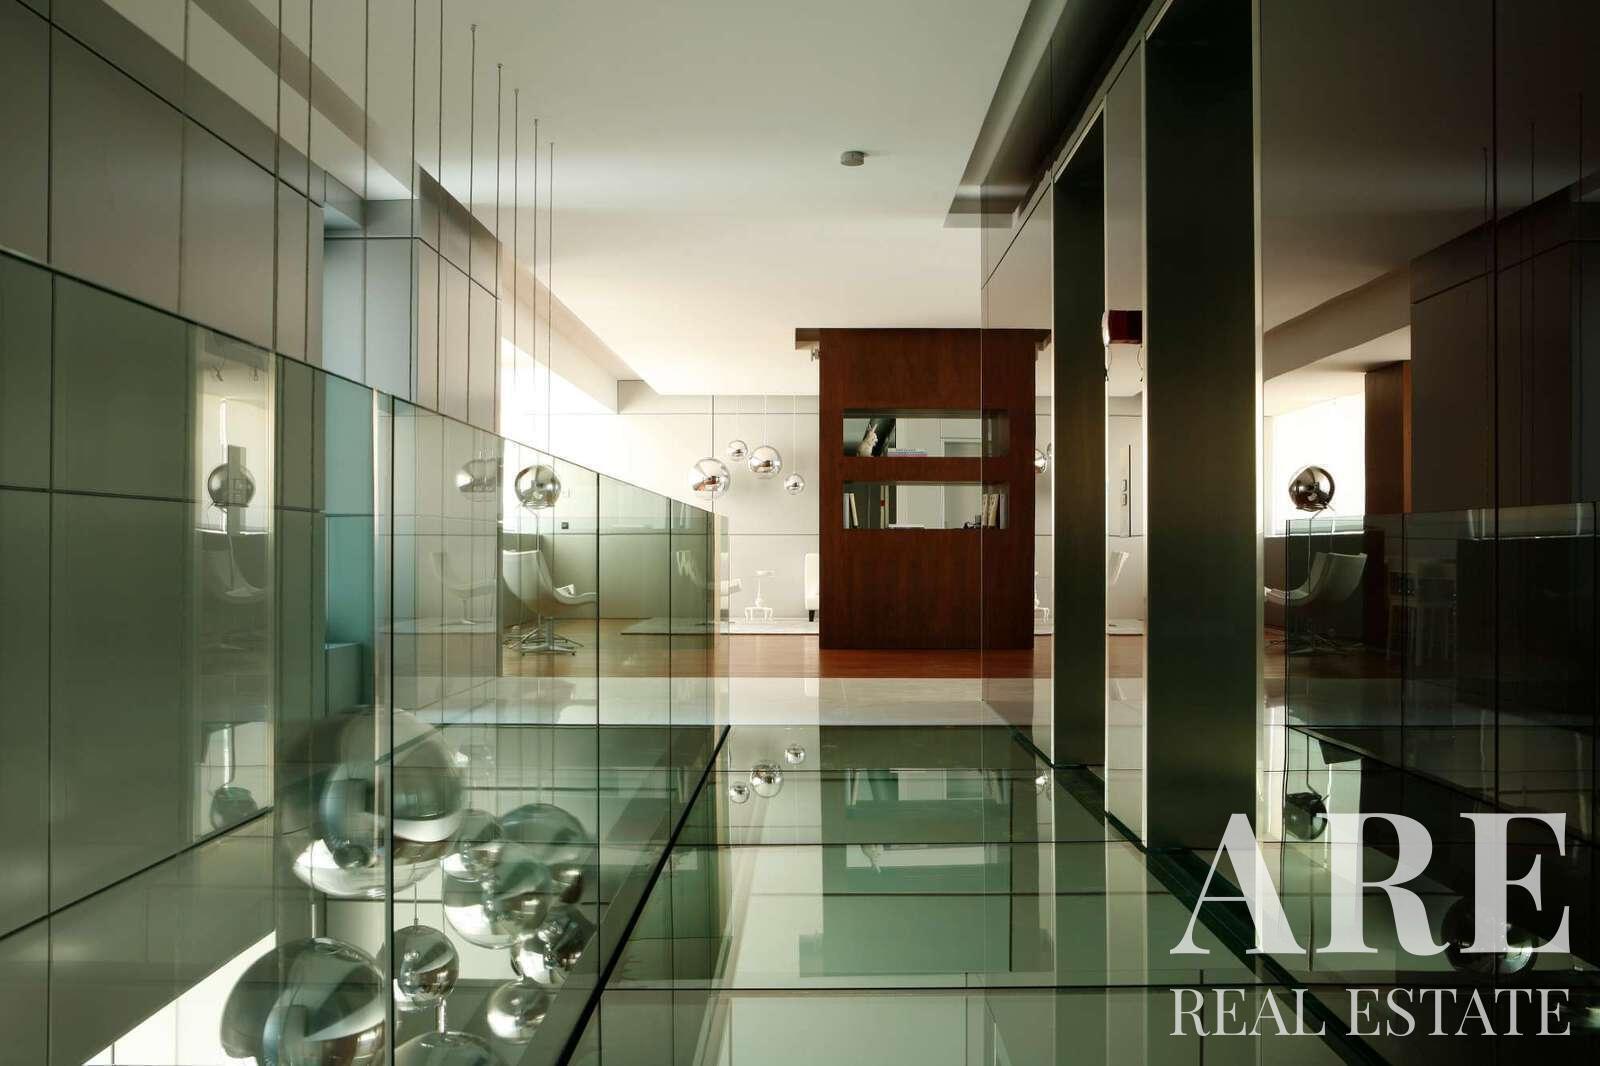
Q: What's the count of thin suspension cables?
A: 11